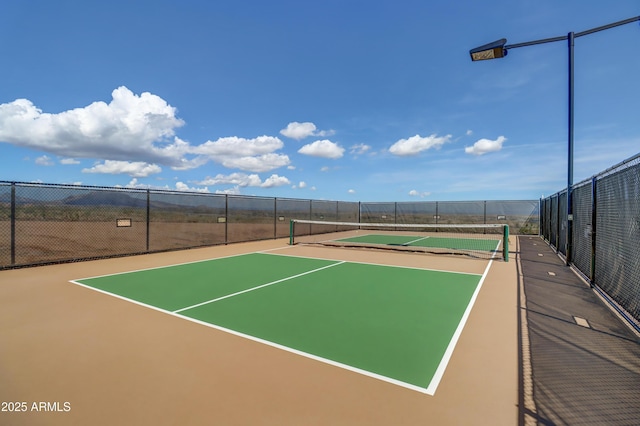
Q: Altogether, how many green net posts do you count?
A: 2